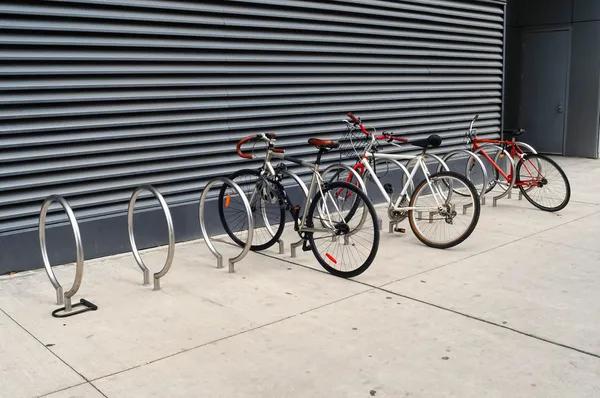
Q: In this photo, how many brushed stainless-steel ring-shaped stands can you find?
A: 10